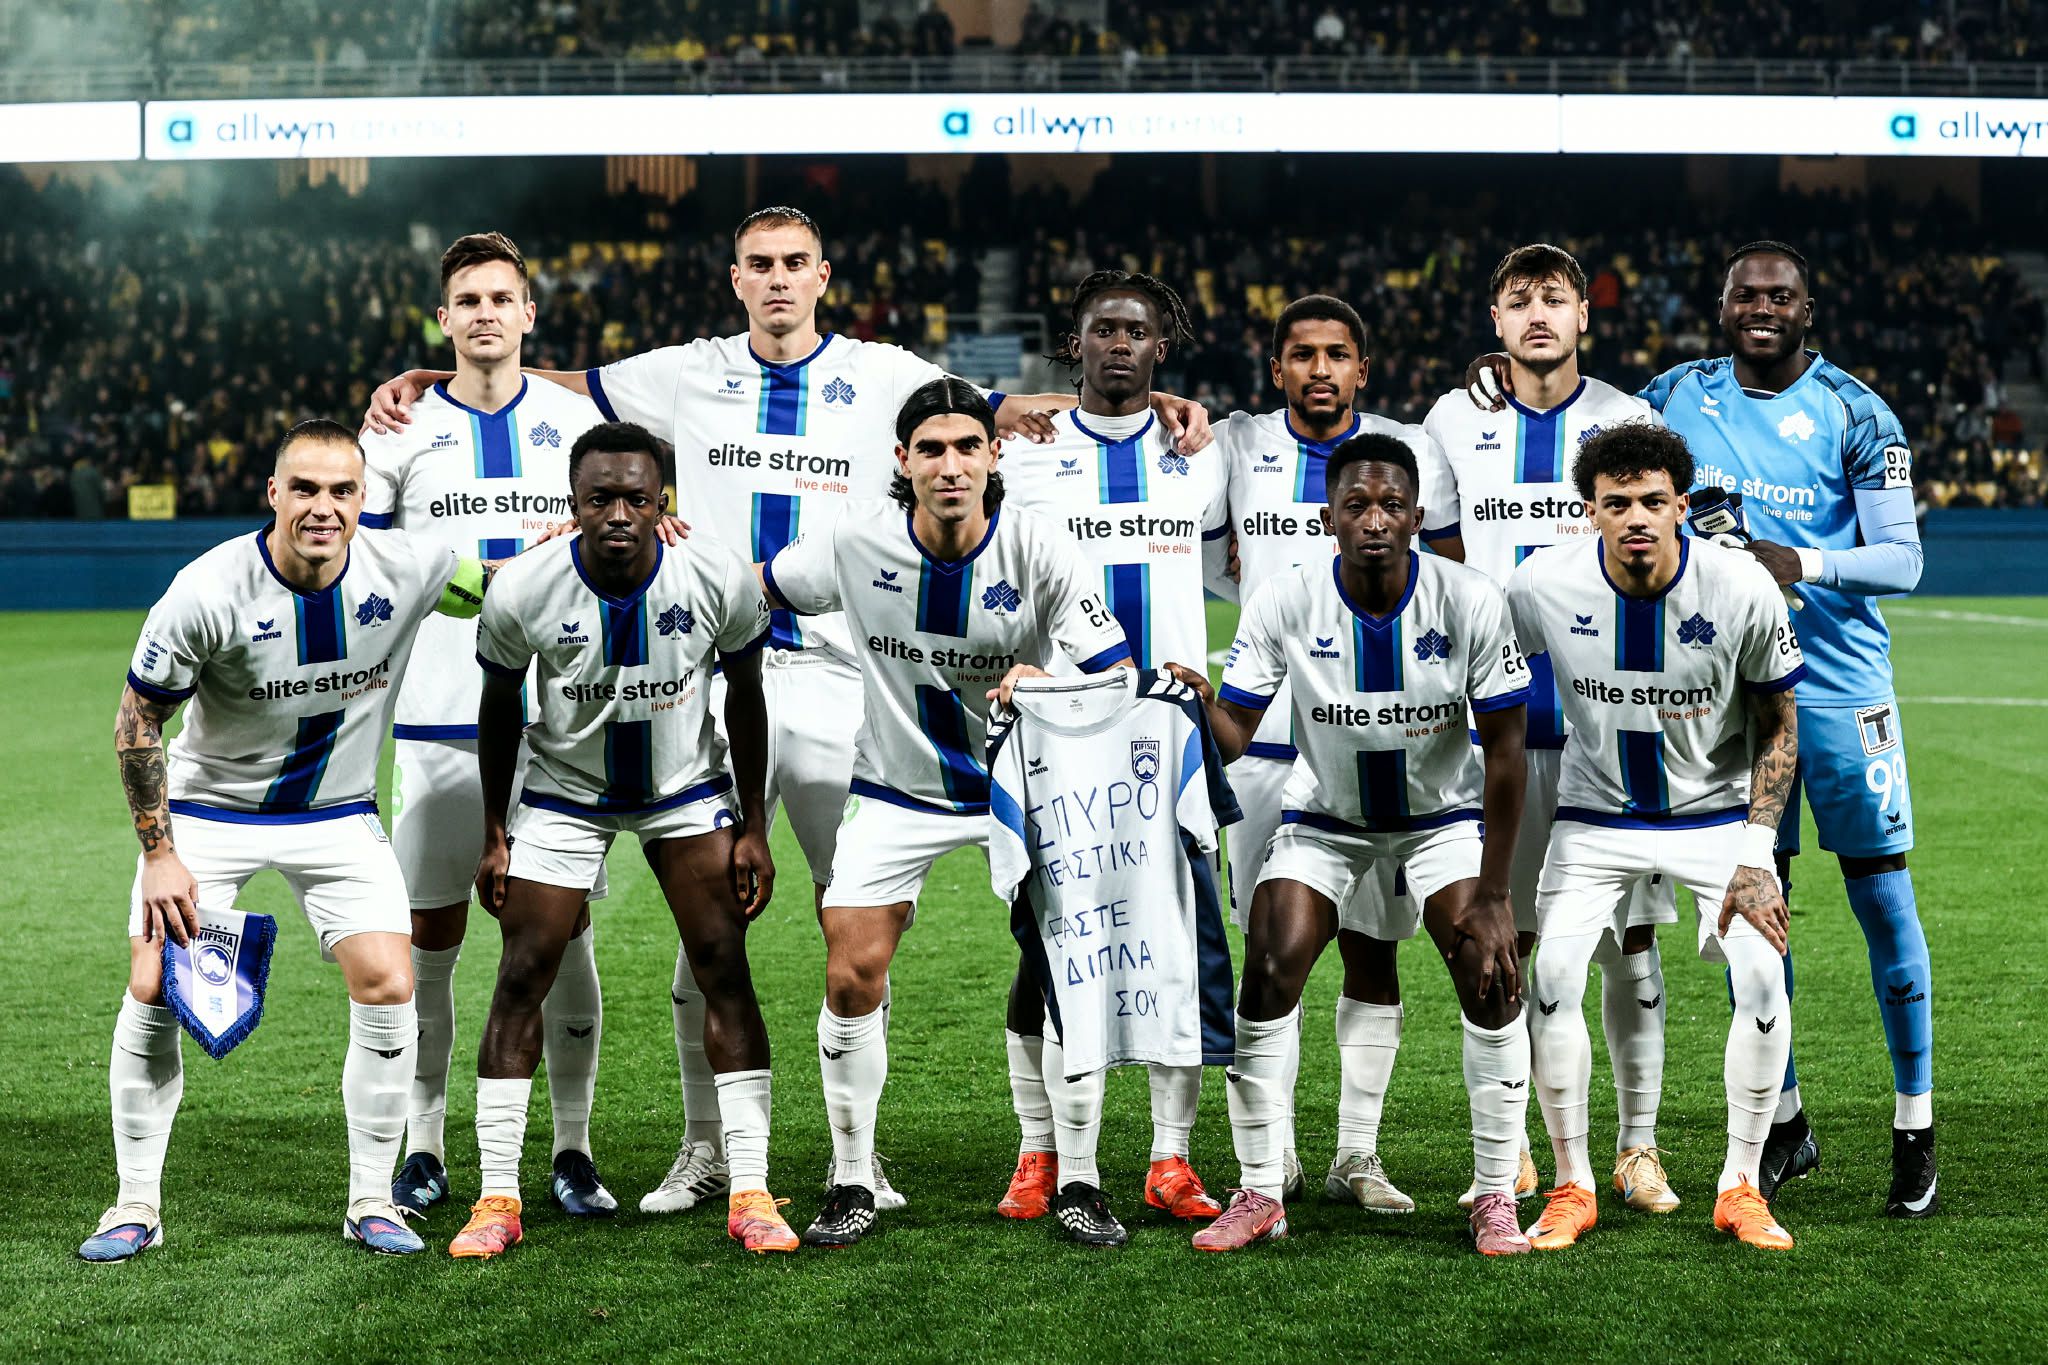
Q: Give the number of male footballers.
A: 11